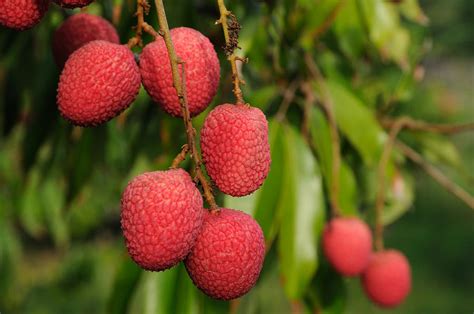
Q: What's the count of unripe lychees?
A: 0